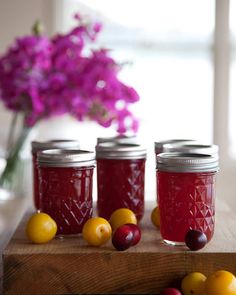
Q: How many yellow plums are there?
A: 6